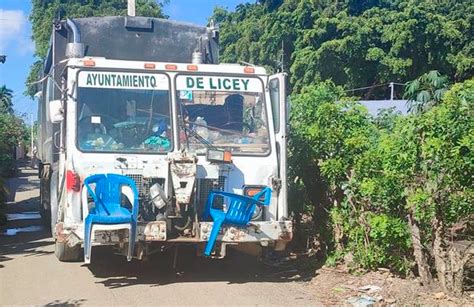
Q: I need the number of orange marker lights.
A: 5